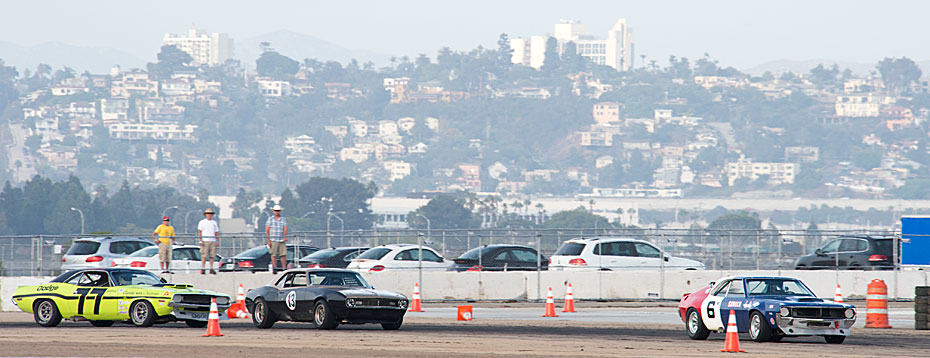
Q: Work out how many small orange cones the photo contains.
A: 9